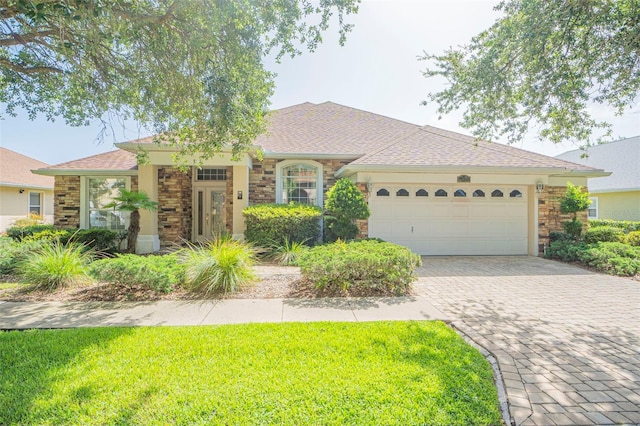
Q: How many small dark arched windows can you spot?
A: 8